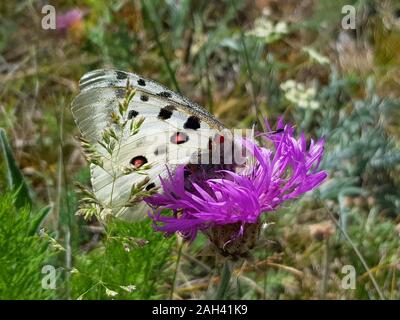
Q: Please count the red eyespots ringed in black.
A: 2